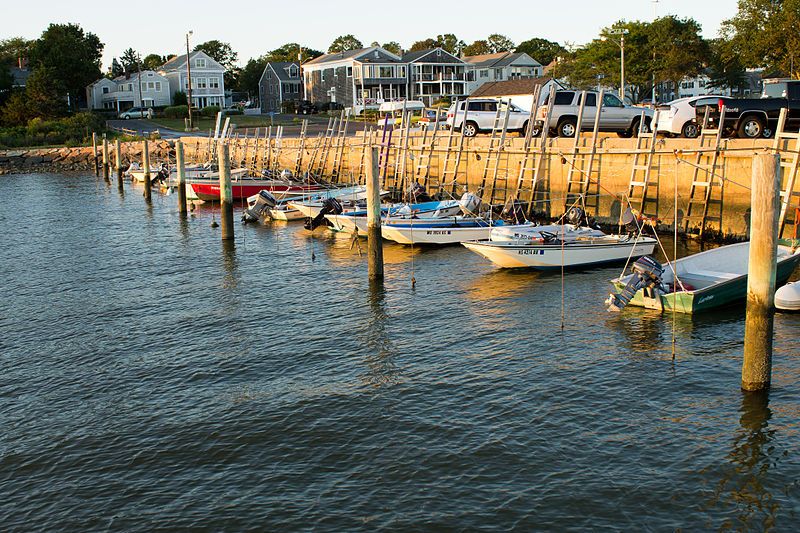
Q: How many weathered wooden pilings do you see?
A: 8